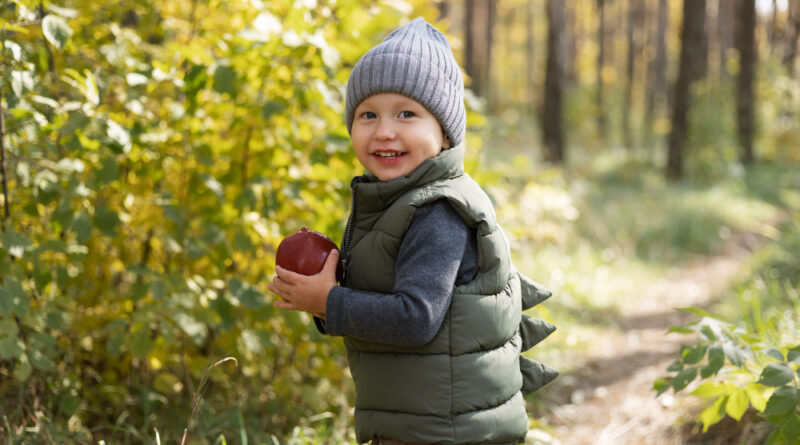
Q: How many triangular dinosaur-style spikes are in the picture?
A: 3